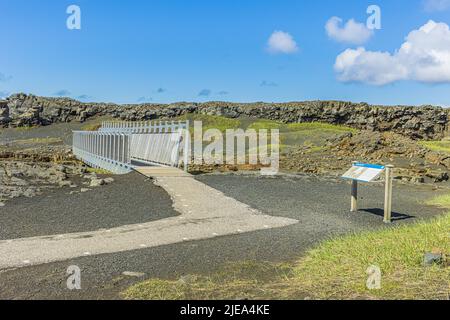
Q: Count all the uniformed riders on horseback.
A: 0